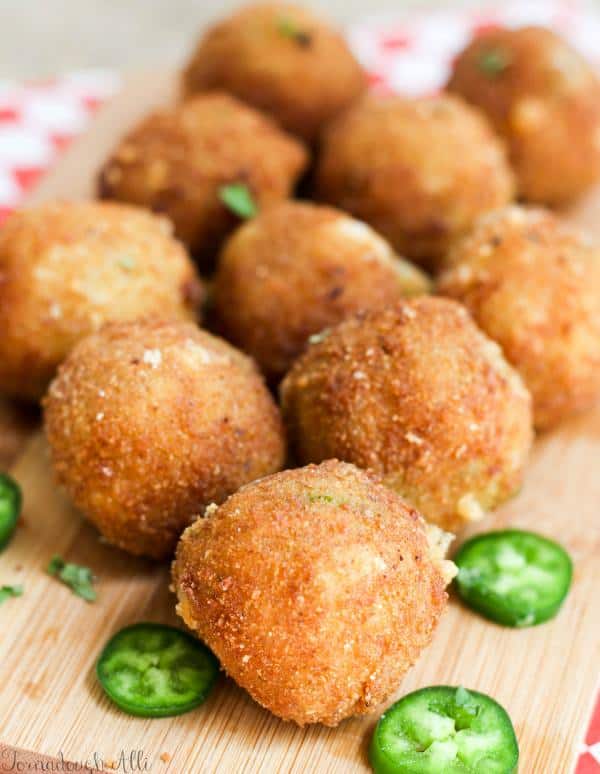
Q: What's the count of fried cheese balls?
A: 10